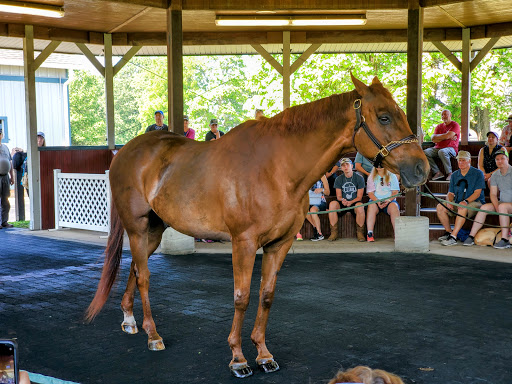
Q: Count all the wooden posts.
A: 6